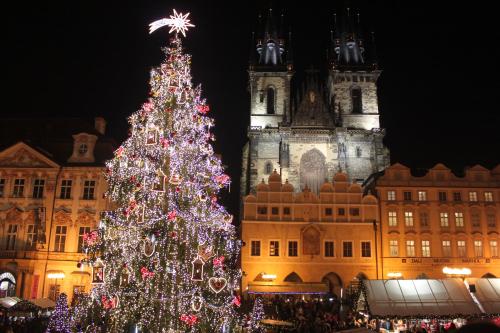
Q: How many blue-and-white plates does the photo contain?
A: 0